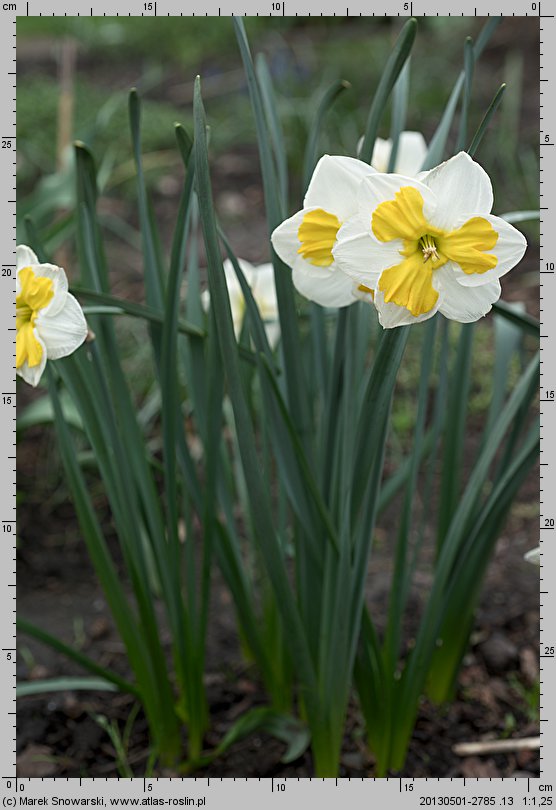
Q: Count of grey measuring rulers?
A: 4